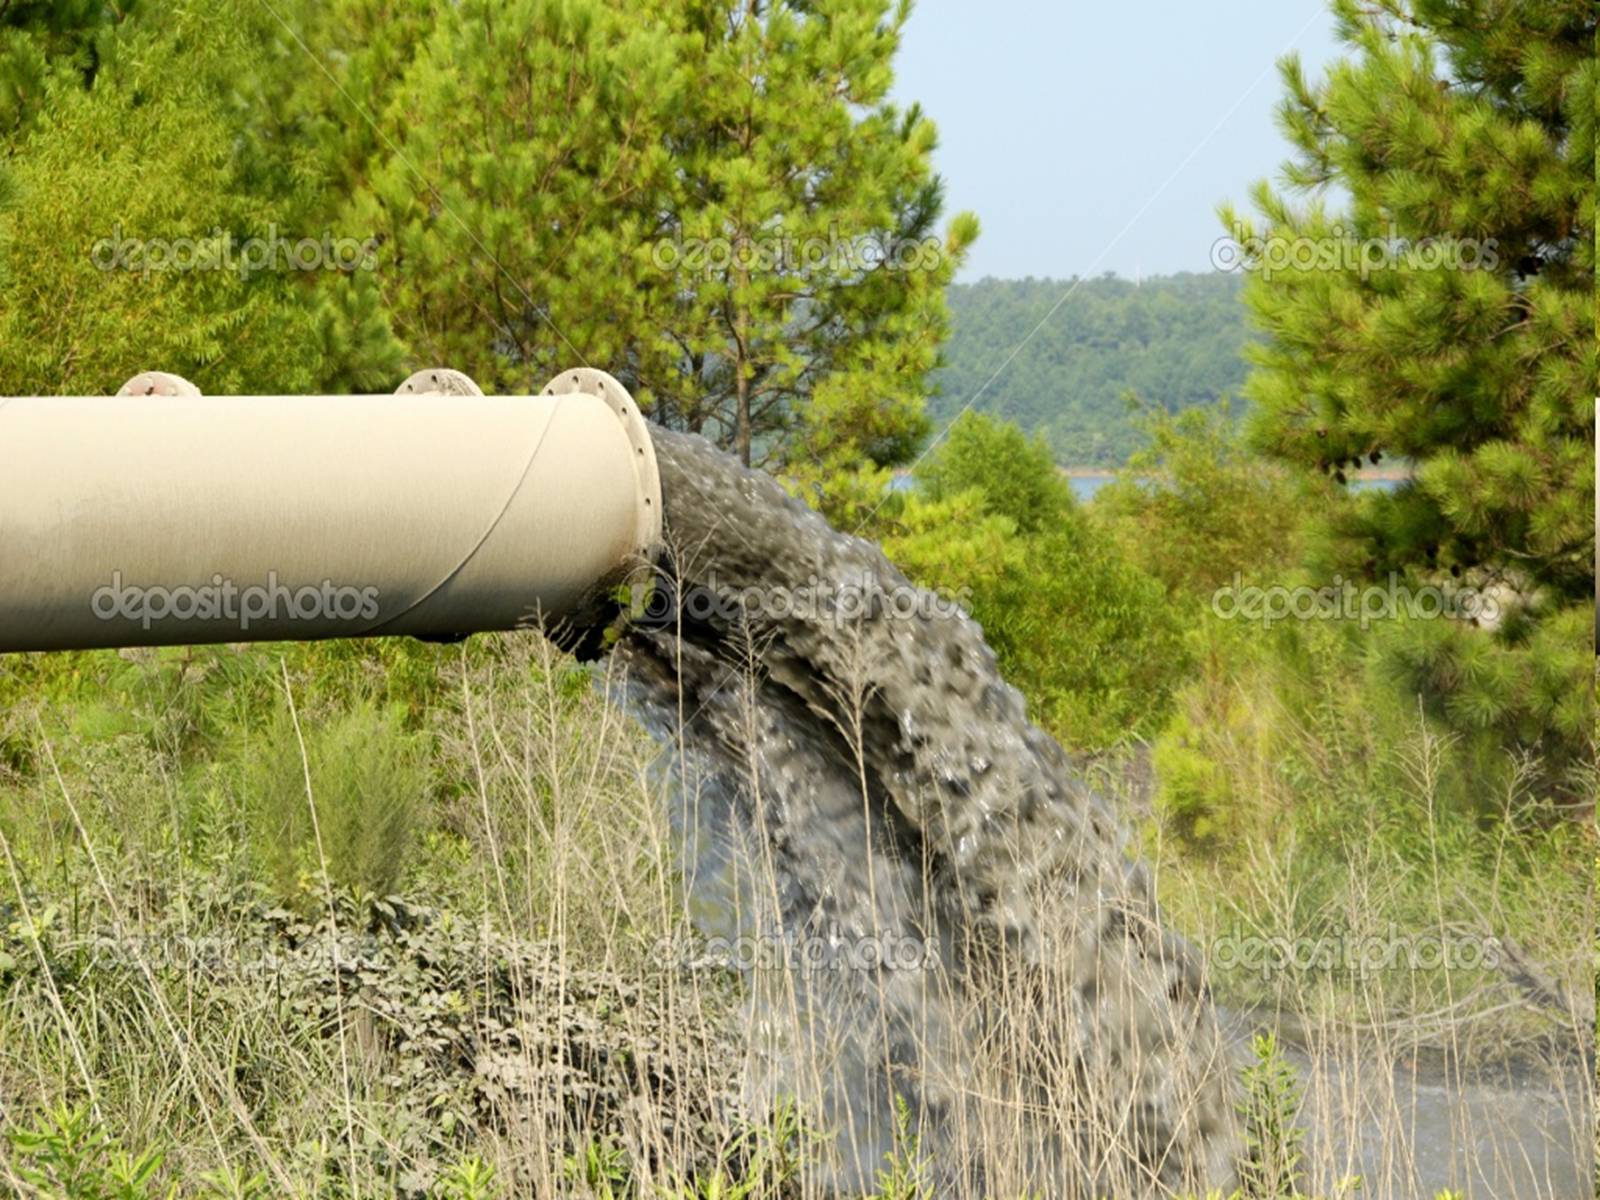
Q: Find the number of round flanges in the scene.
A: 3